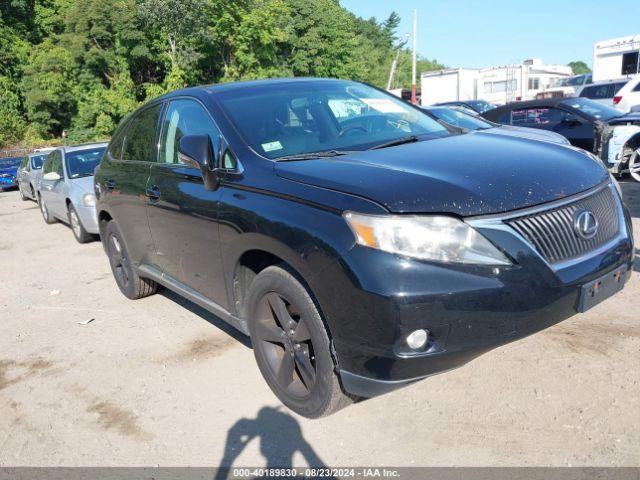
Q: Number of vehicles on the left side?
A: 3